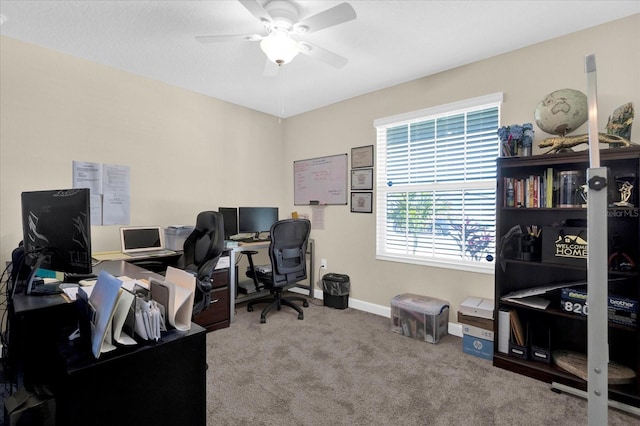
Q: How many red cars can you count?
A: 0